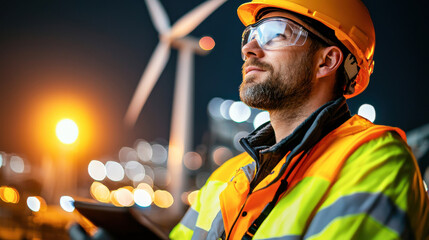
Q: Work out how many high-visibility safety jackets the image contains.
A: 1